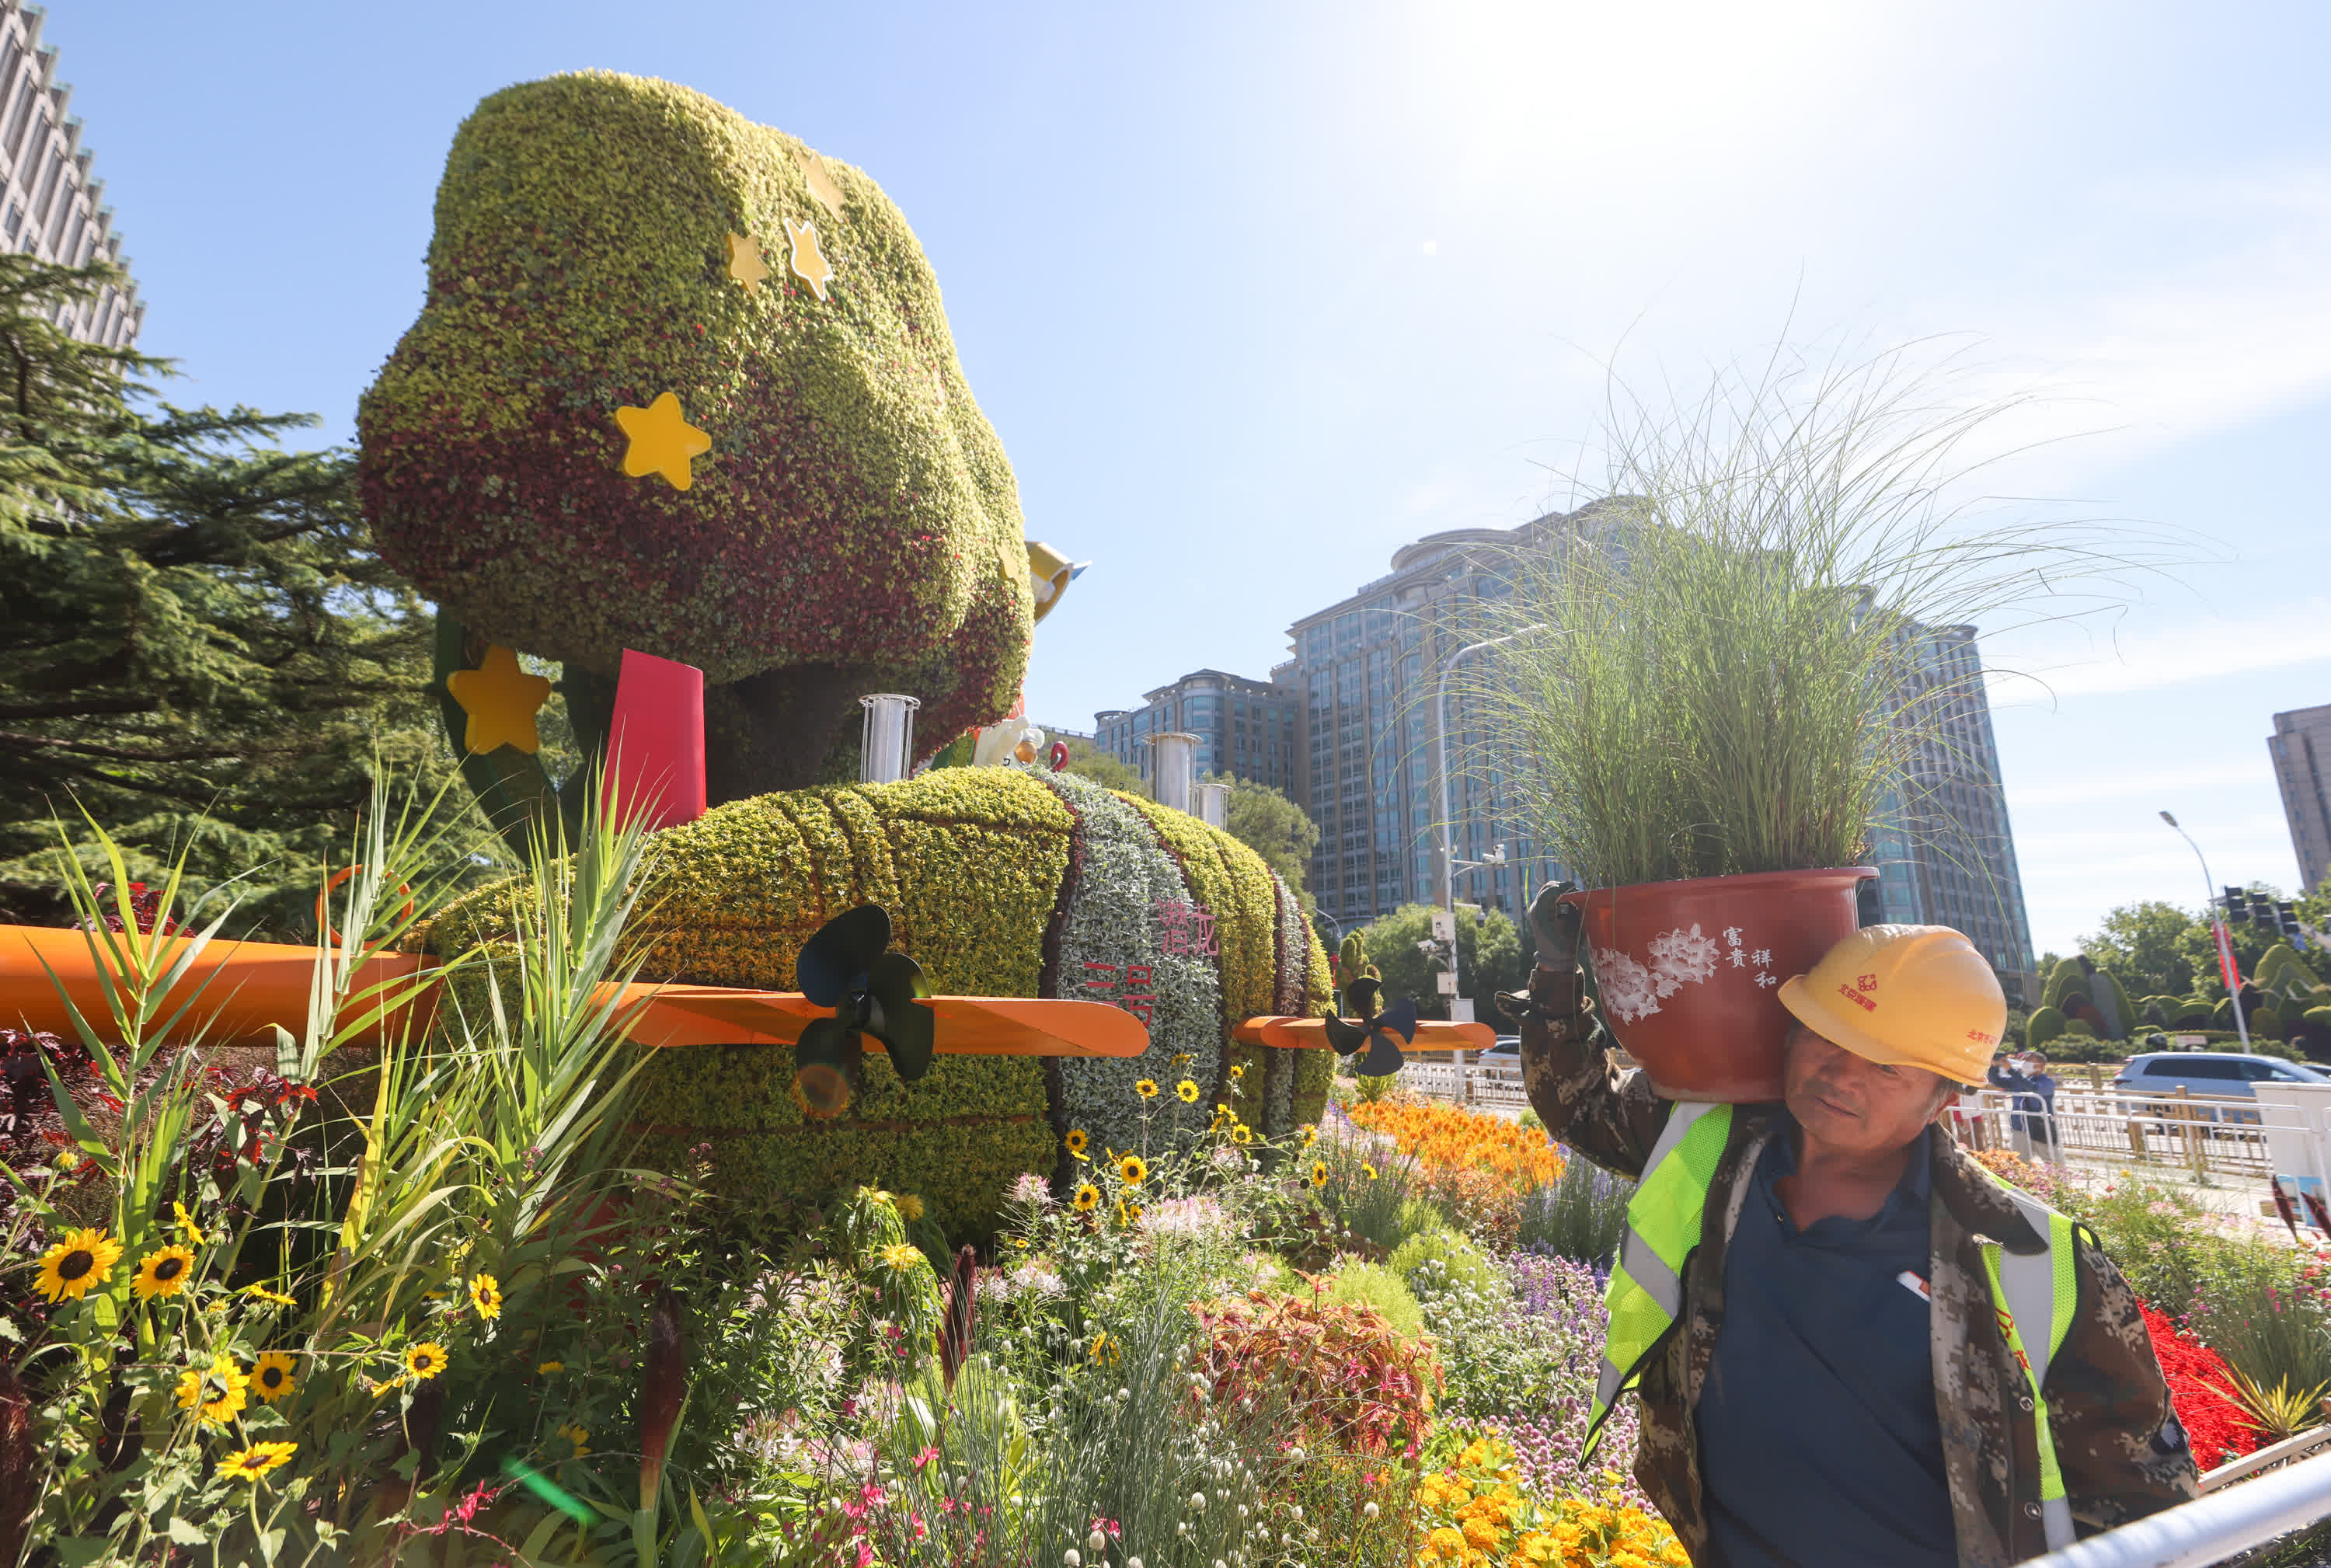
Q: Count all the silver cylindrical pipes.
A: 3